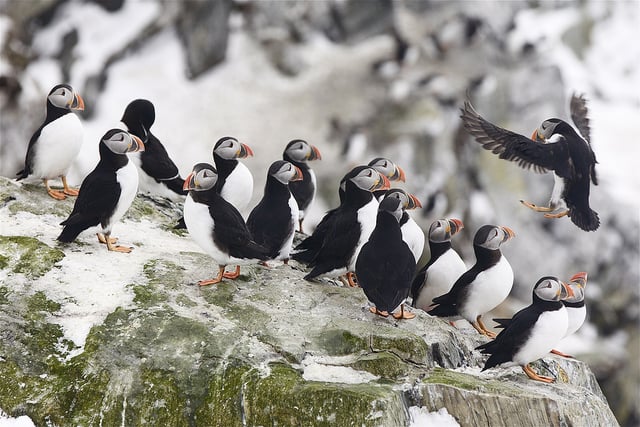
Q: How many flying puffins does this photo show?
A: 1